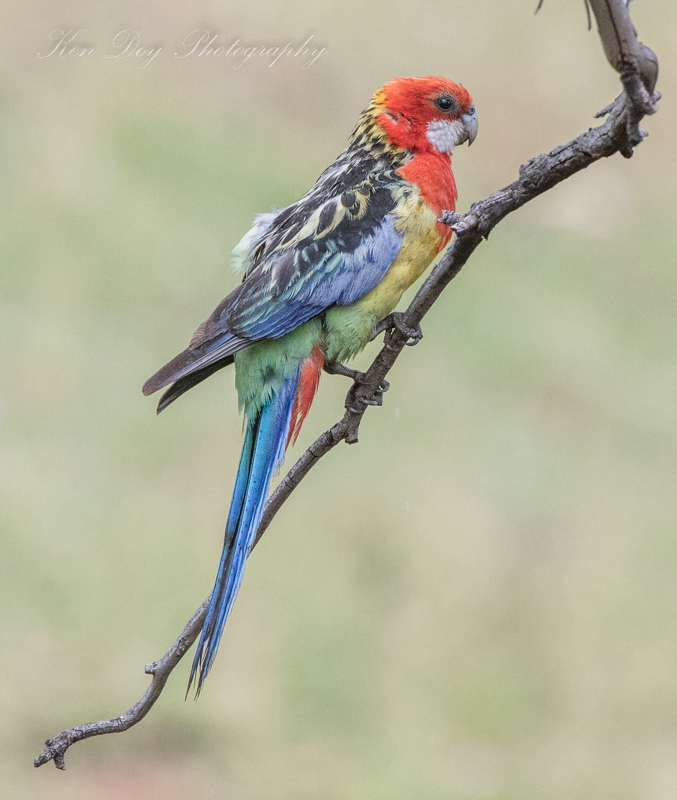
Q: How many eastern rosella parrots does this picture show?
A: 1